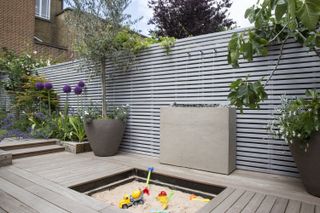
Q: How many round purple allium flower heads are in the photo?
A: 5